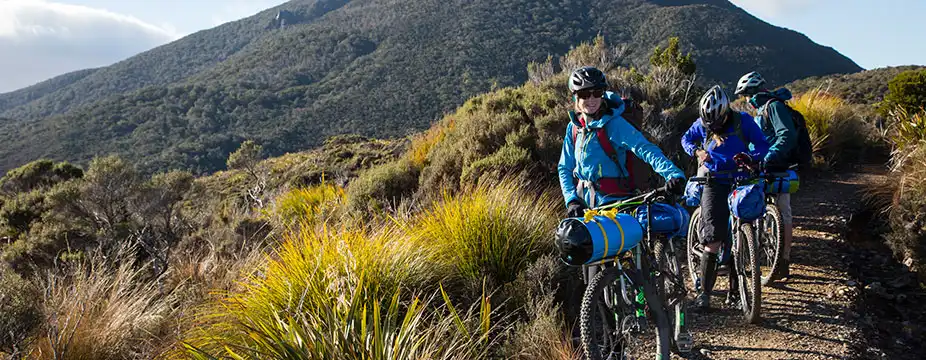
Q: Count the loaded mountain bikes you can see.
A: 3